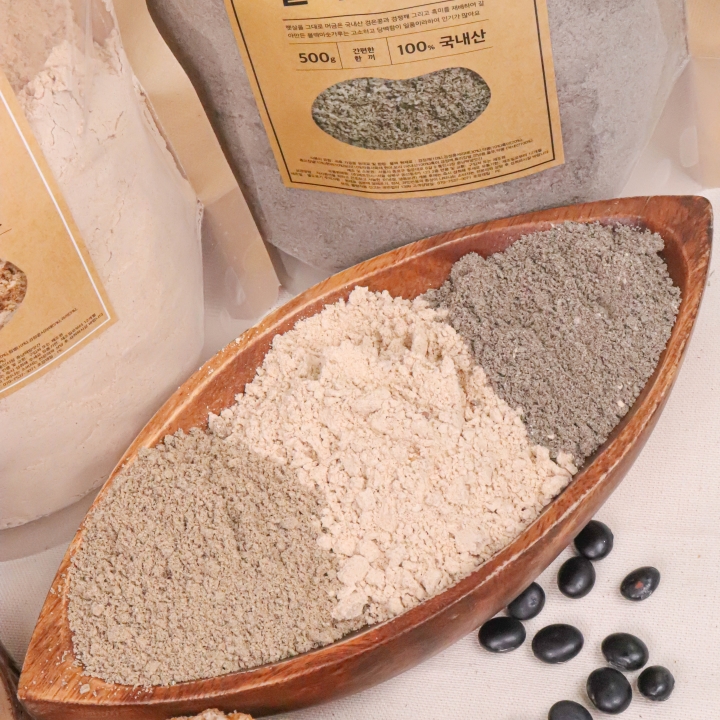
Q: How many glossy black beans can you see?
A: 10